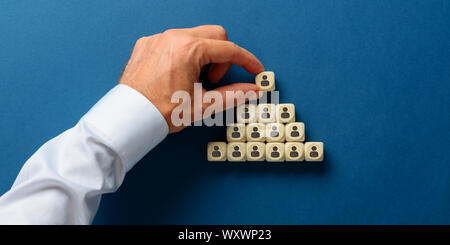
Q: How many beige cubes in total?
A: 14